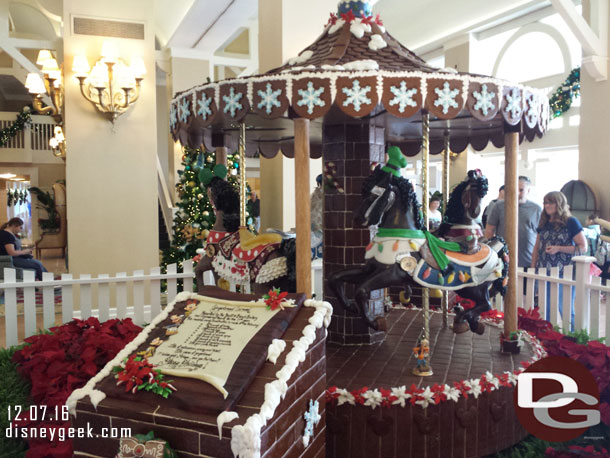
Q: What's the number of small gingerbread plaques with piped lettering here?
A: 1